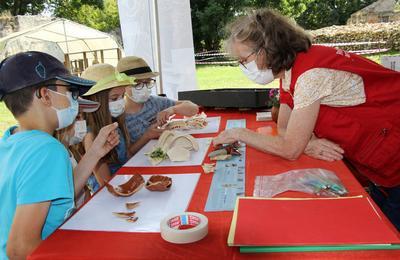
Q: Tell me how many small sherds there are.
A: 3